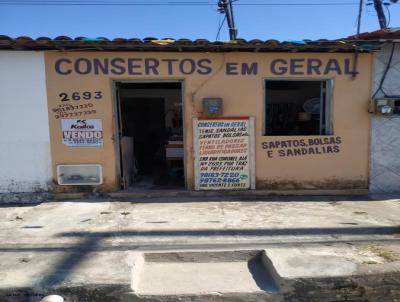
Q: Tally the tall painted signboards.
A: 1